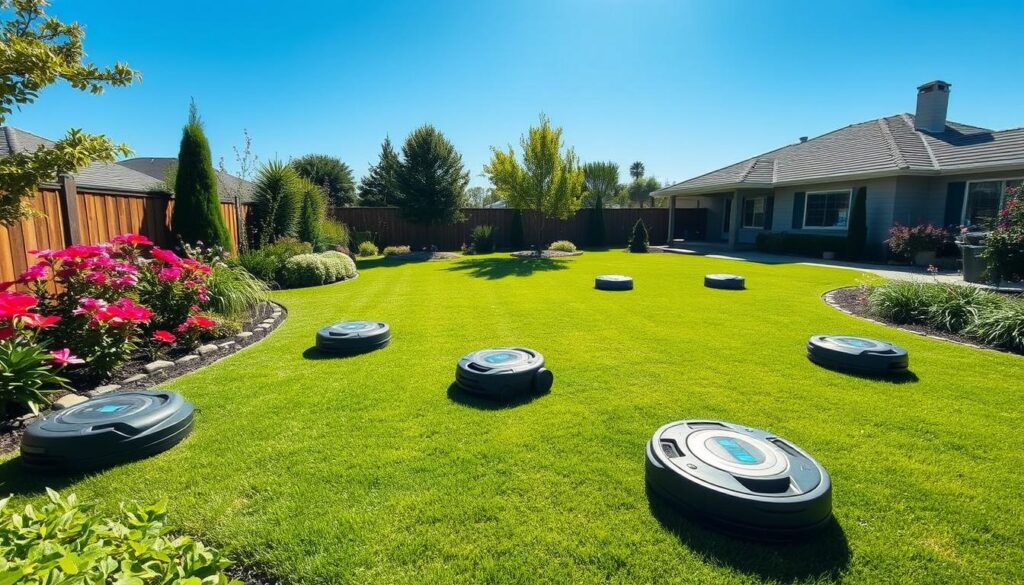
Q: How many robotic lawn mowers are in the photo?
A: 7